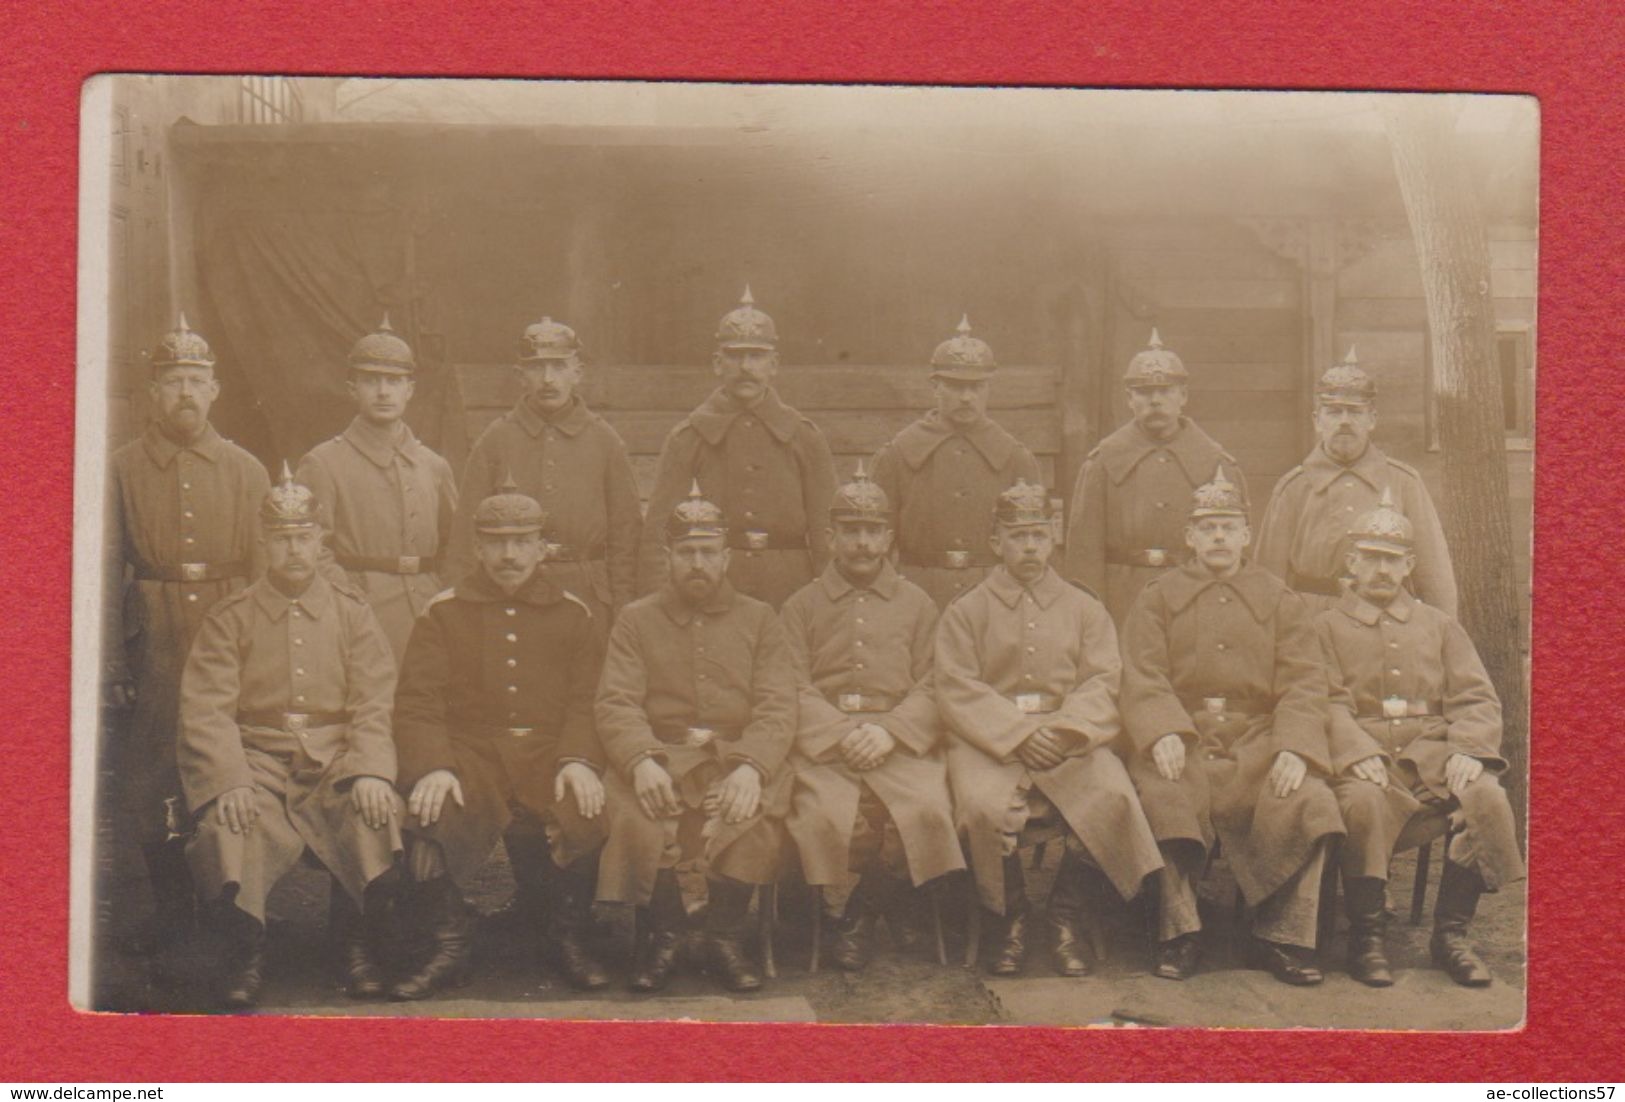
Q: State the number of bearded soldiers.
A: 3